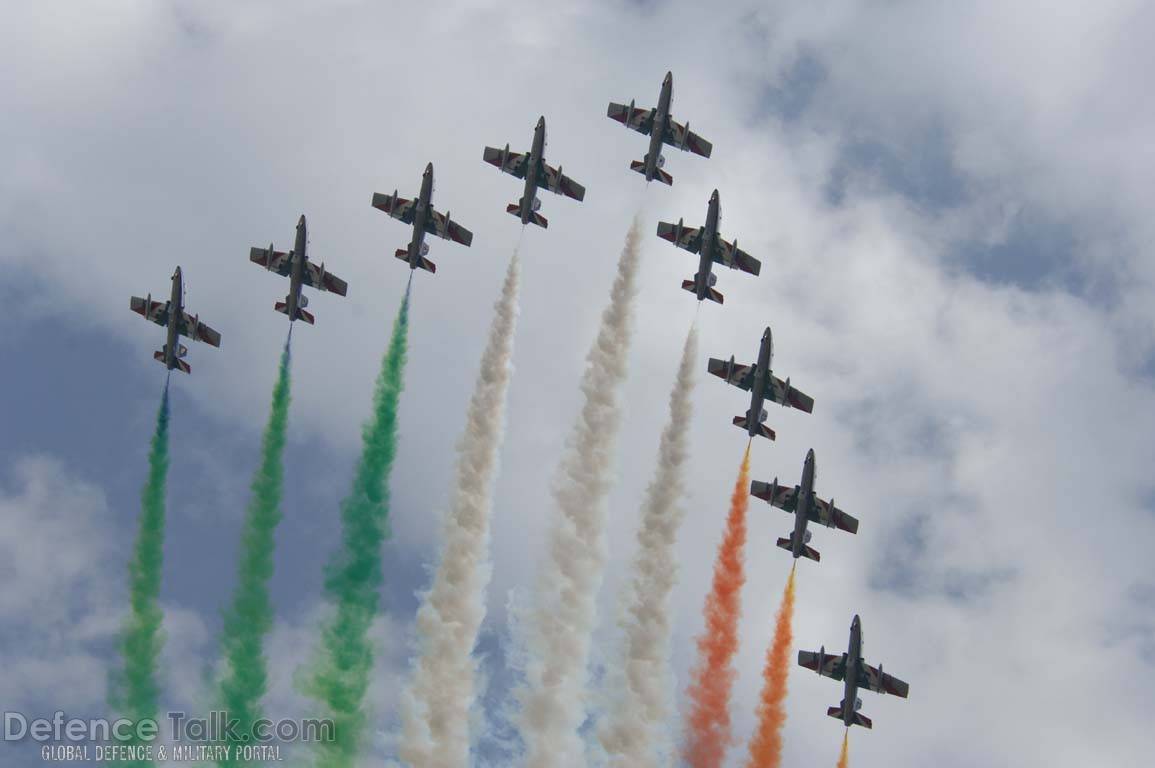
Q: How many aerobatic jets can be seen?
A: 9